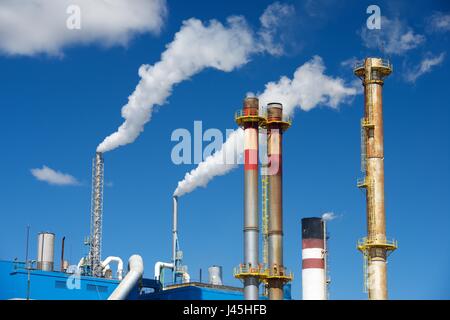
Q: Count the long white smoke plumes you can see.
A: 2